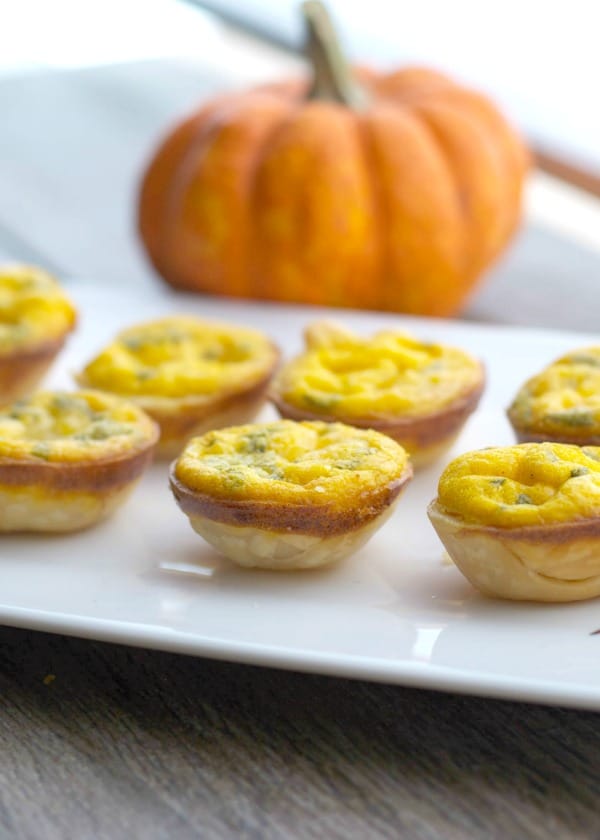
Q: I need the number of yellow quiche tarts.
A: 7